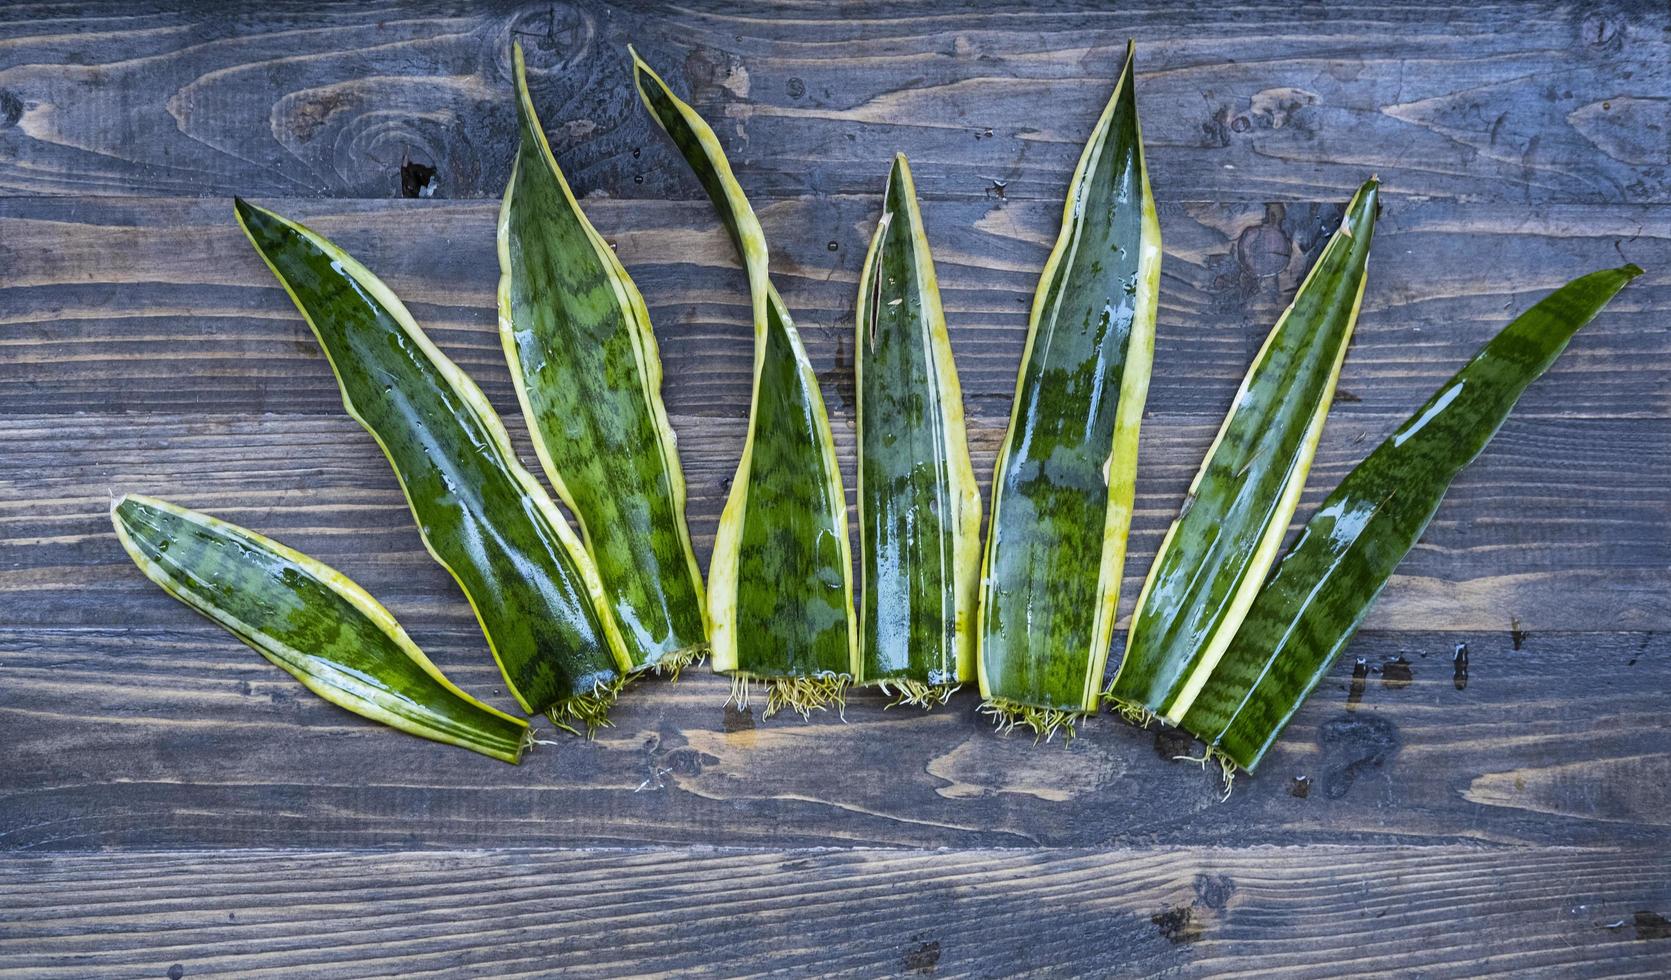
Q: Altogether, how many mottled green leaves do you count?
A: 8